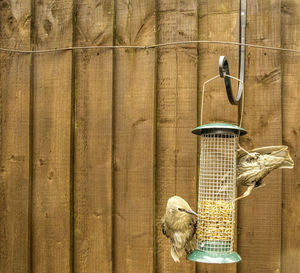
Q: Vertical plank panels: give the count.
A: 8